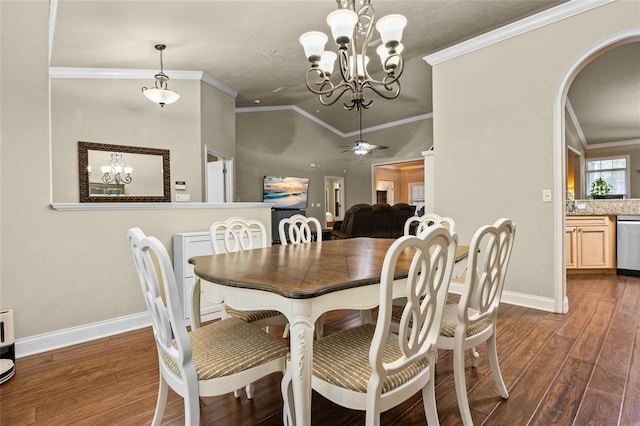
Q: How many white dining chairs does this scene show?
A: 6